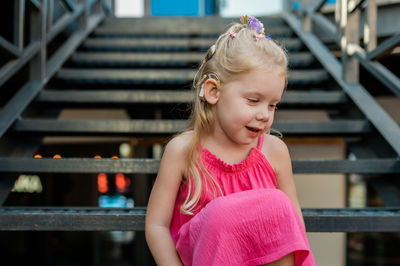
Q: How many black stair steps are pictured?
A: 8